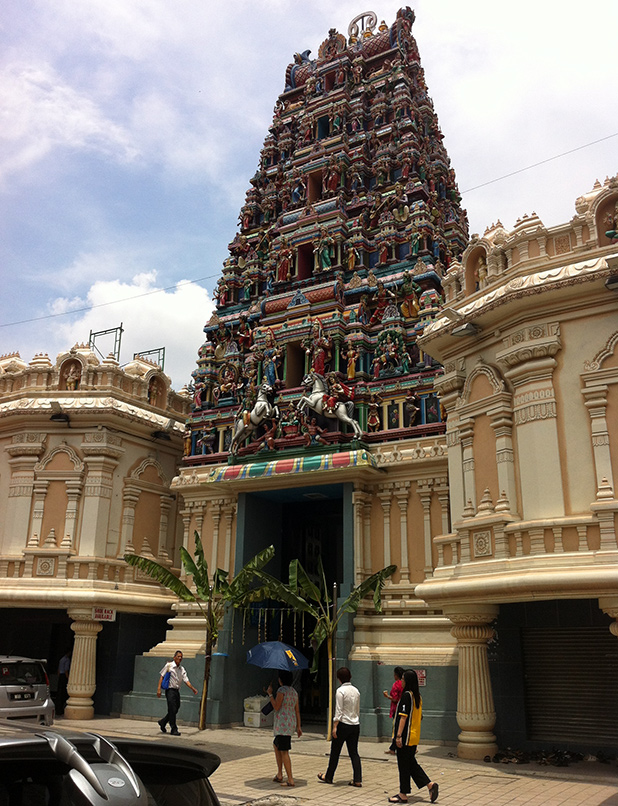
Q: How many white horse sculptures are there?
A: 2